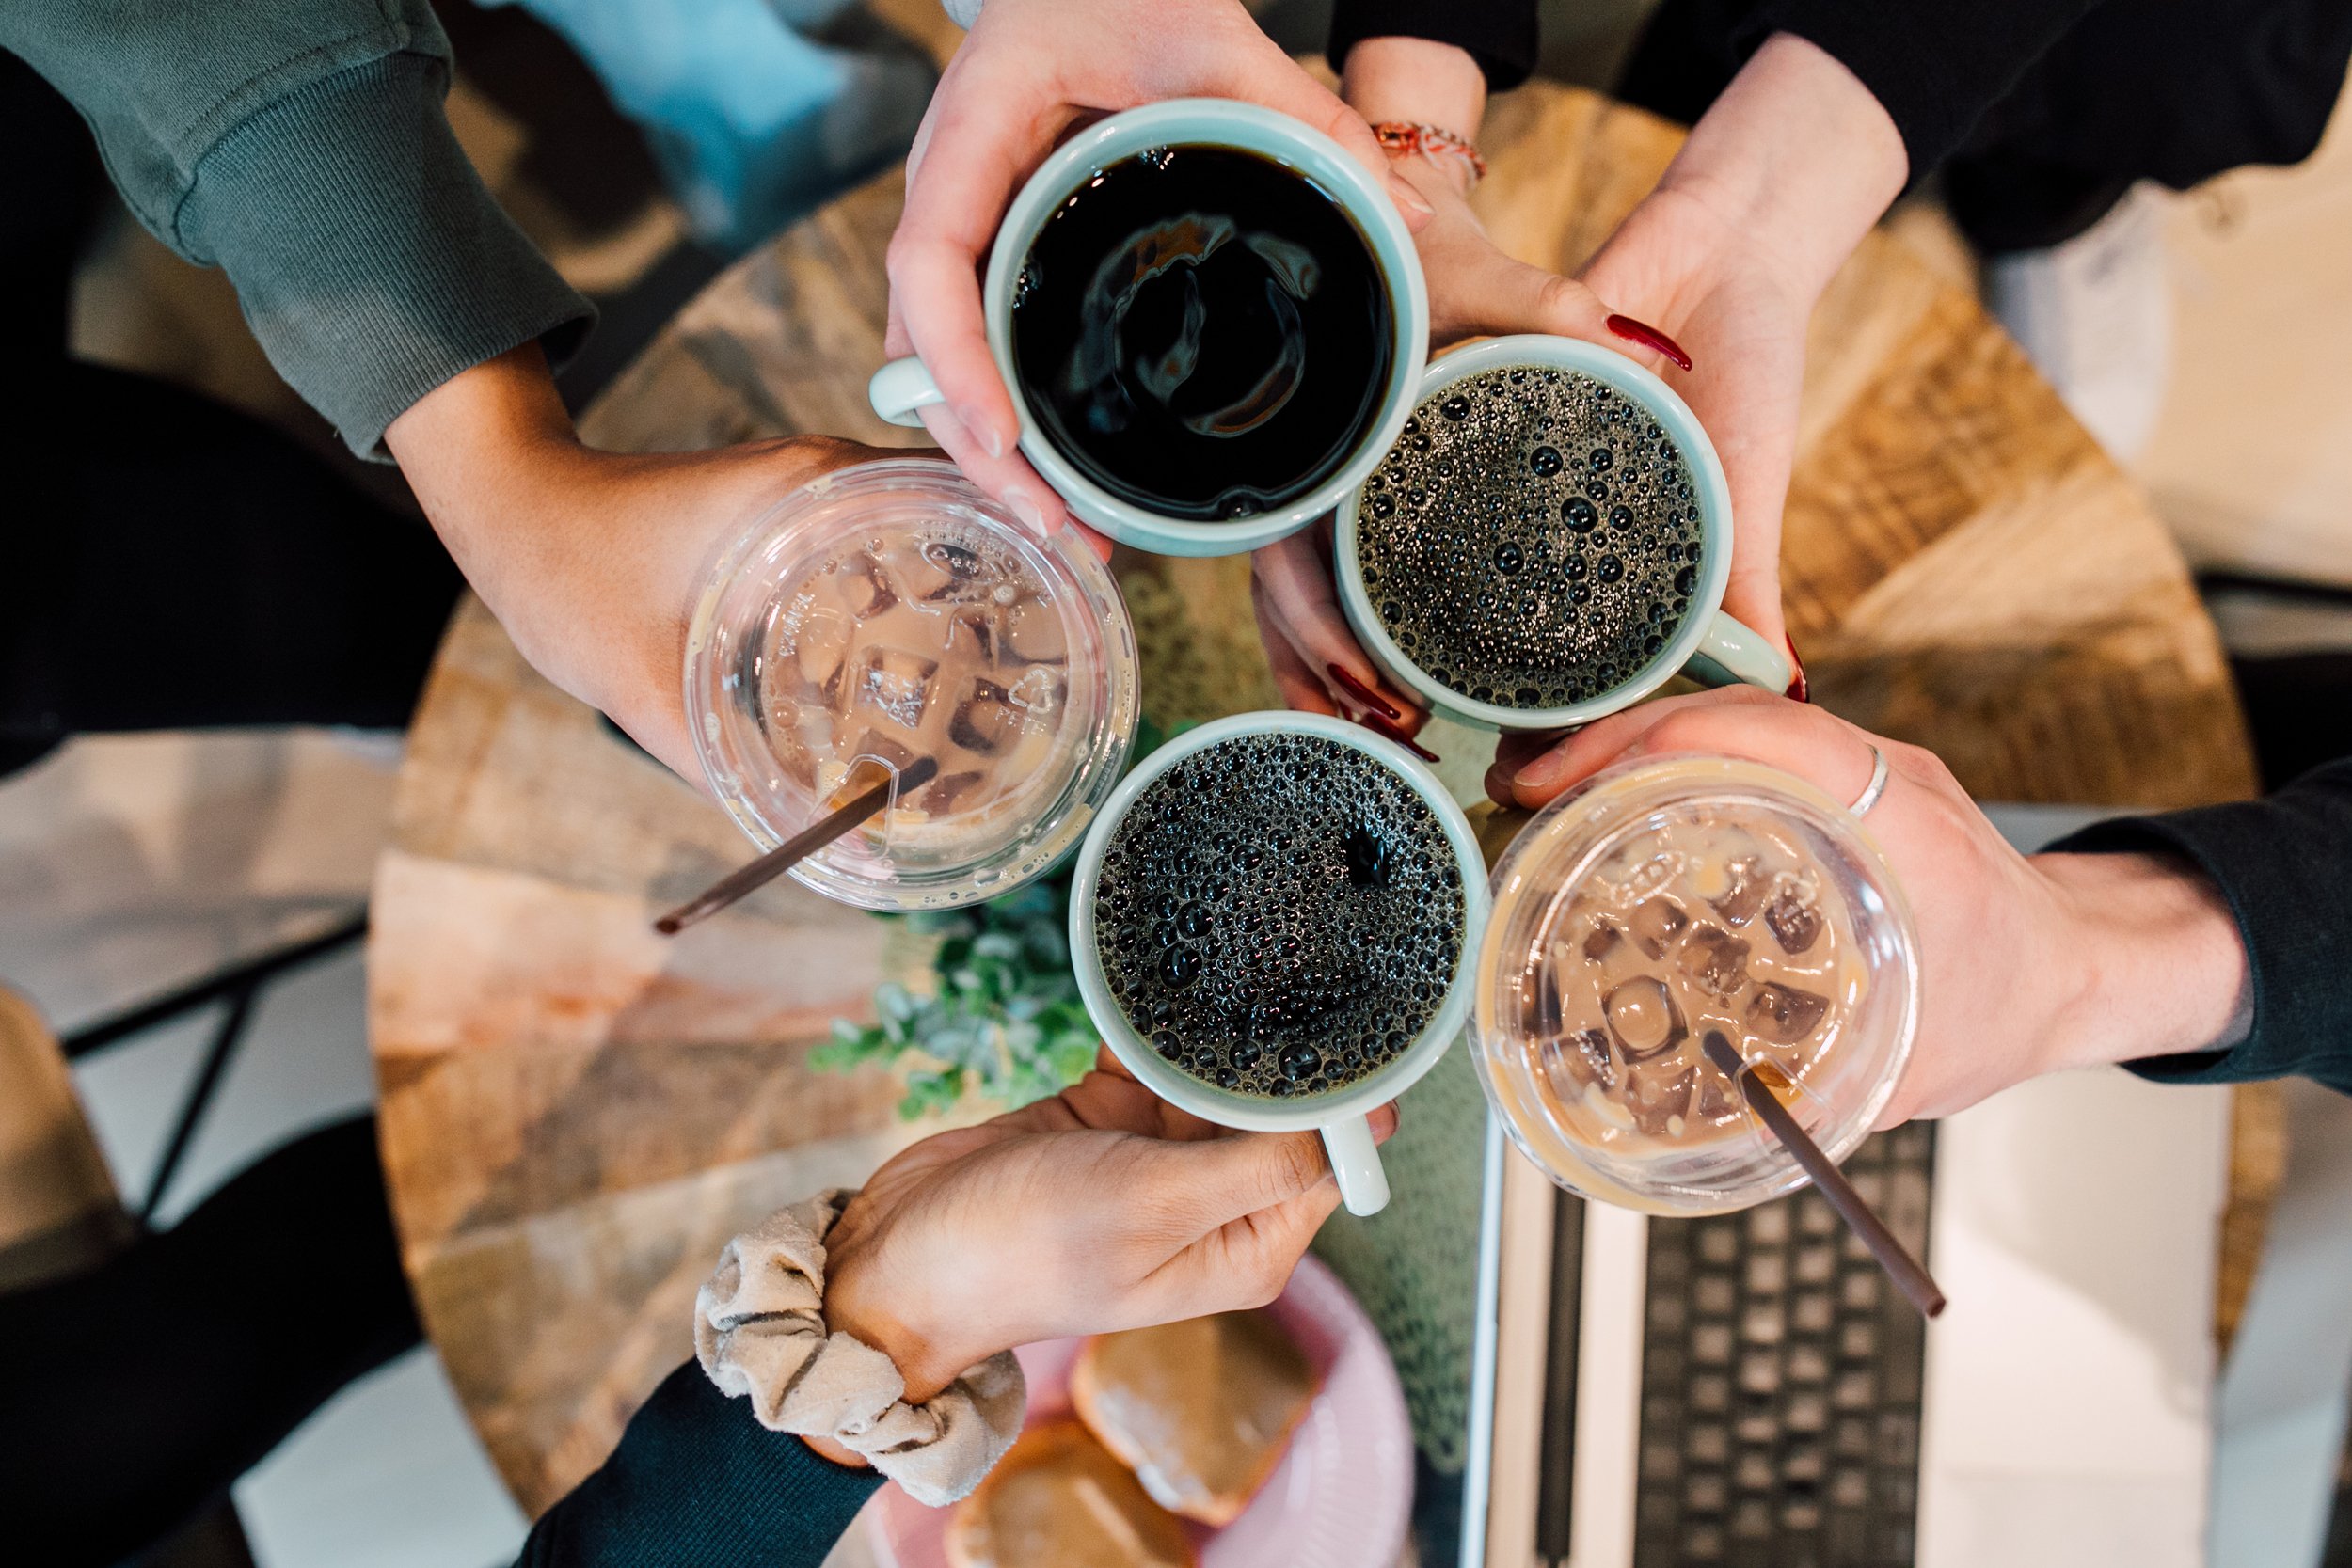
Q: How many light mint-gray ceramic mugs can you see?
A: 3